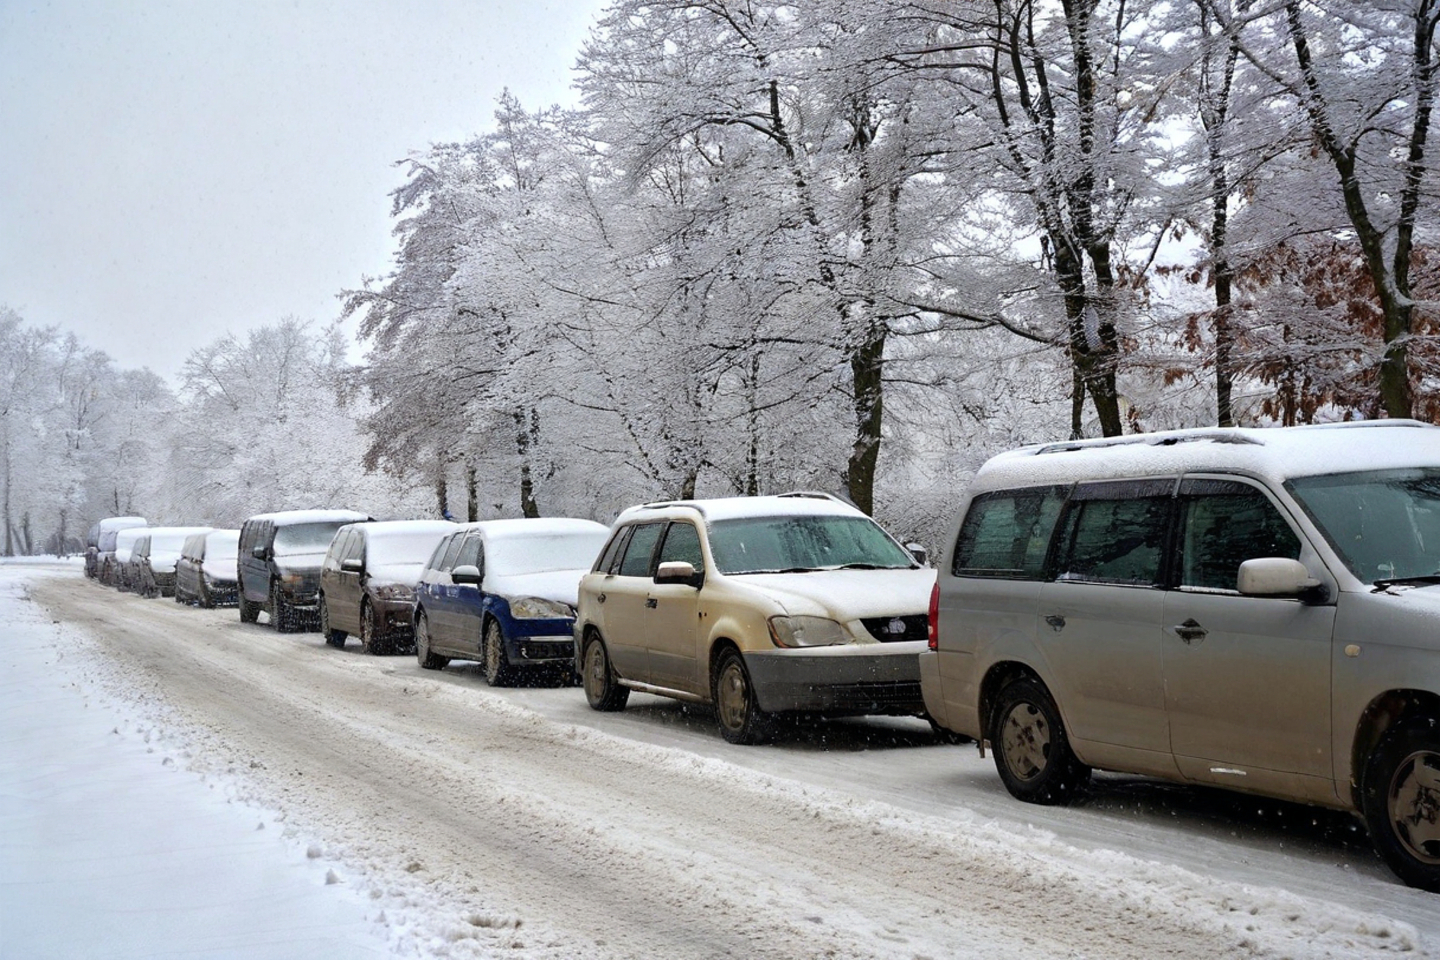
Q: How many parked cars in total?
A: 9